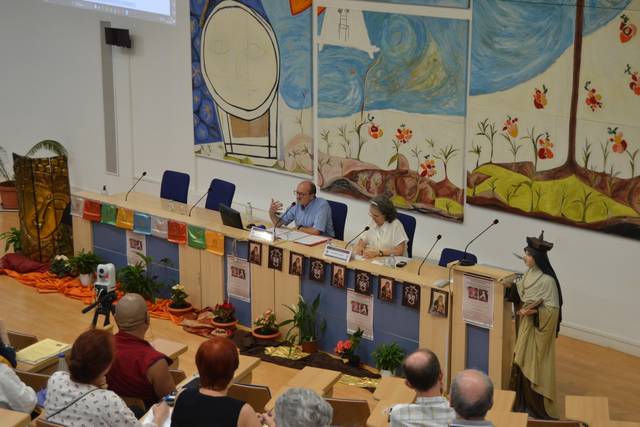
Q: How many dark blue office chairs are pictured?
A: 5